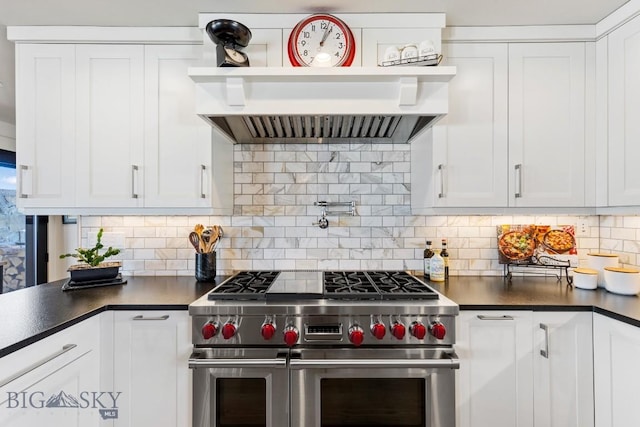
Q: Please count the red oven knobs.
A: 9